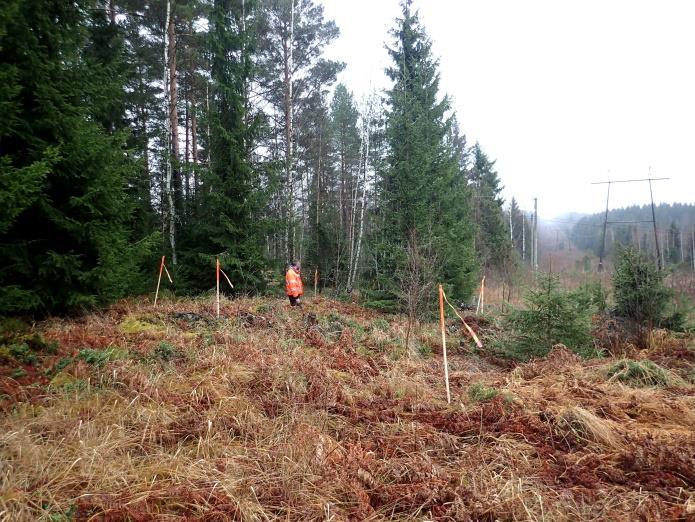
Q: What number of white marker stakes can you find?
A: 5